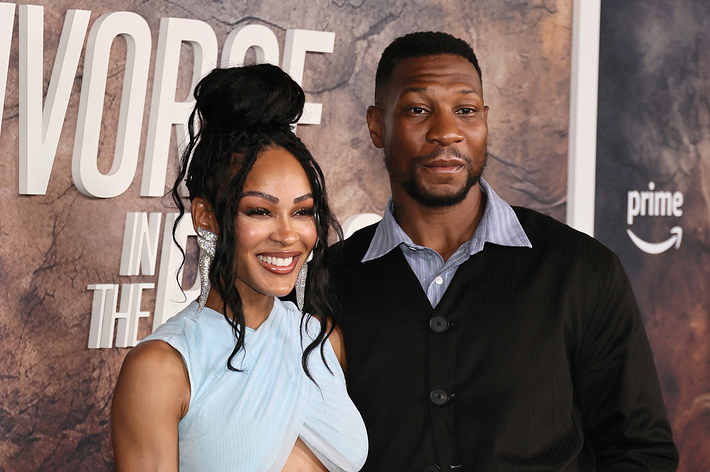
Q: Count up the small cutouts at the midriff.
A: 1